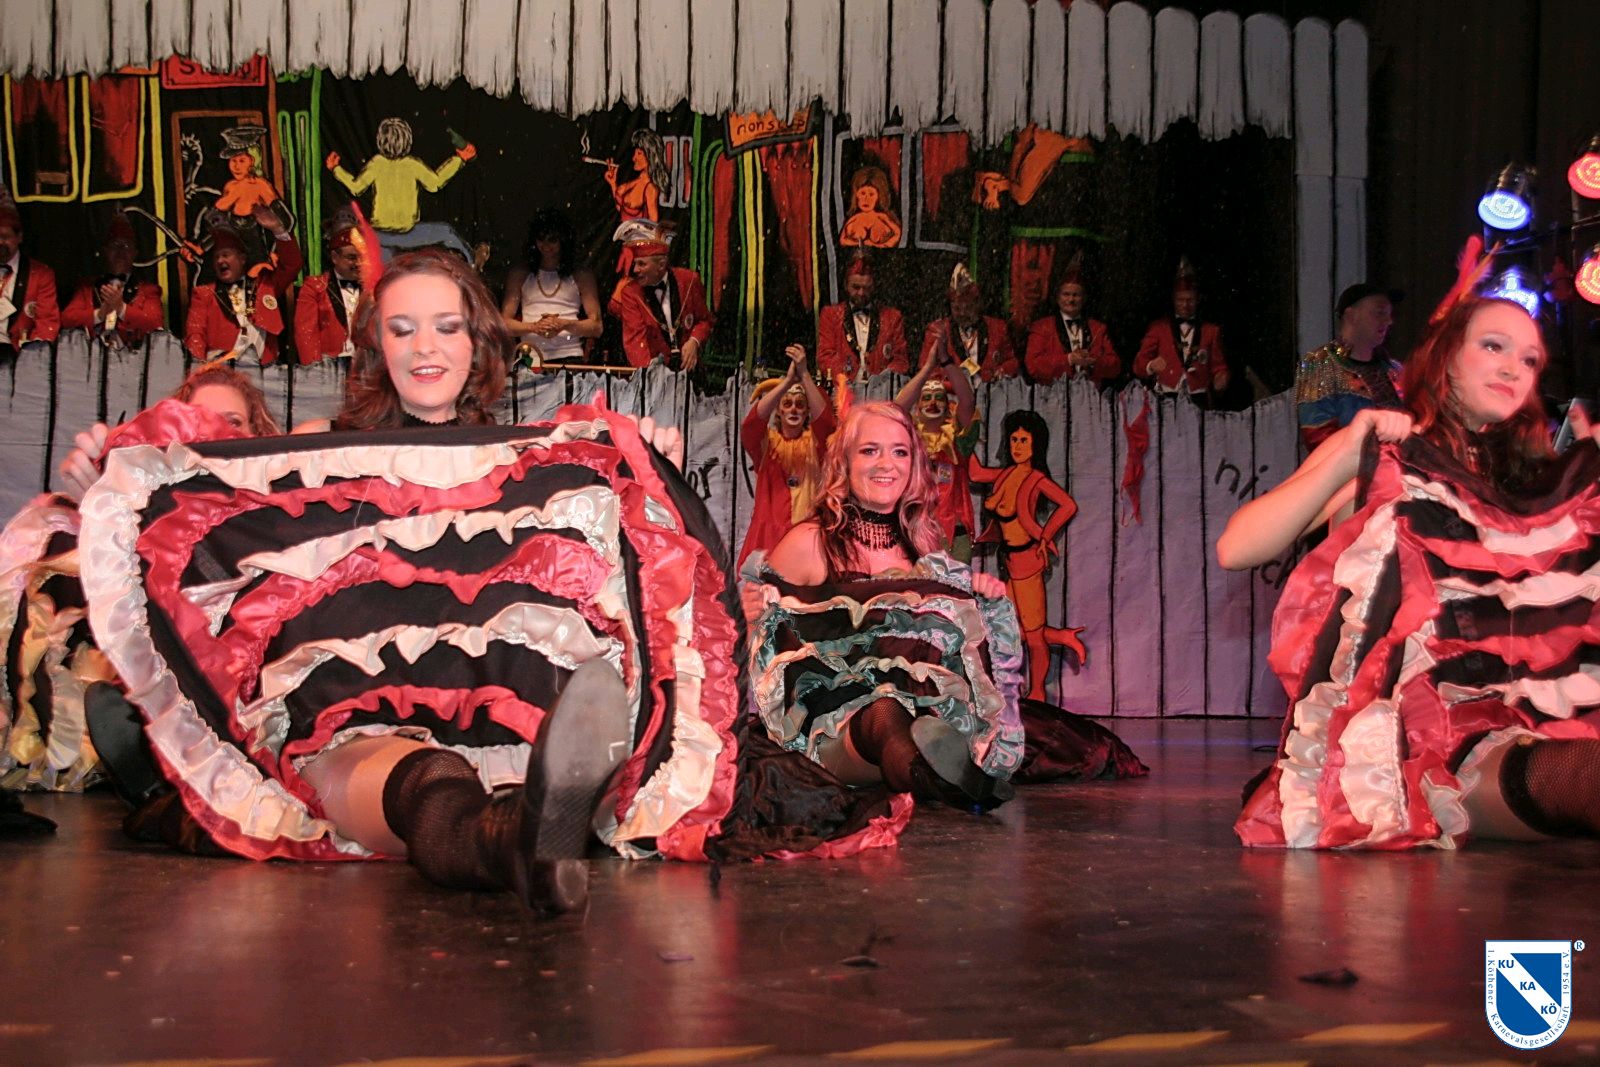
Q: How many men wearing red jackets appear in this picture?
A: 9